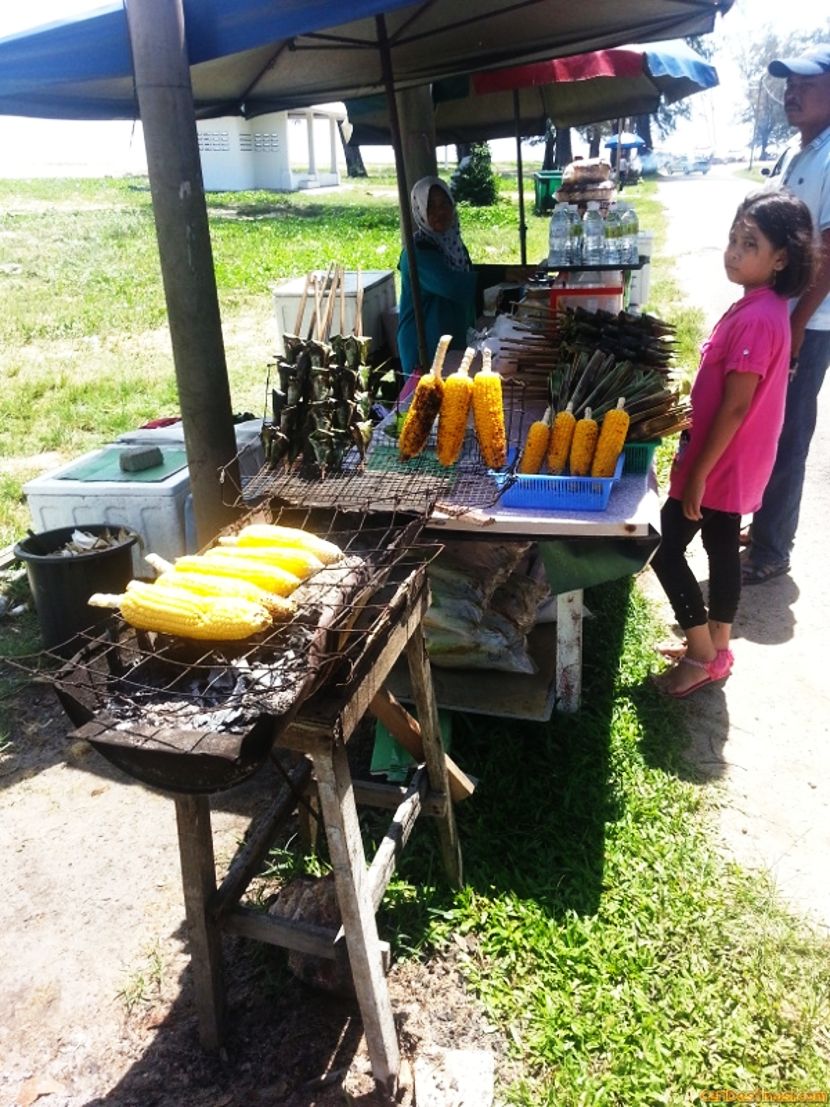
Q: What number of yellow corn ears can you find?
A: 12